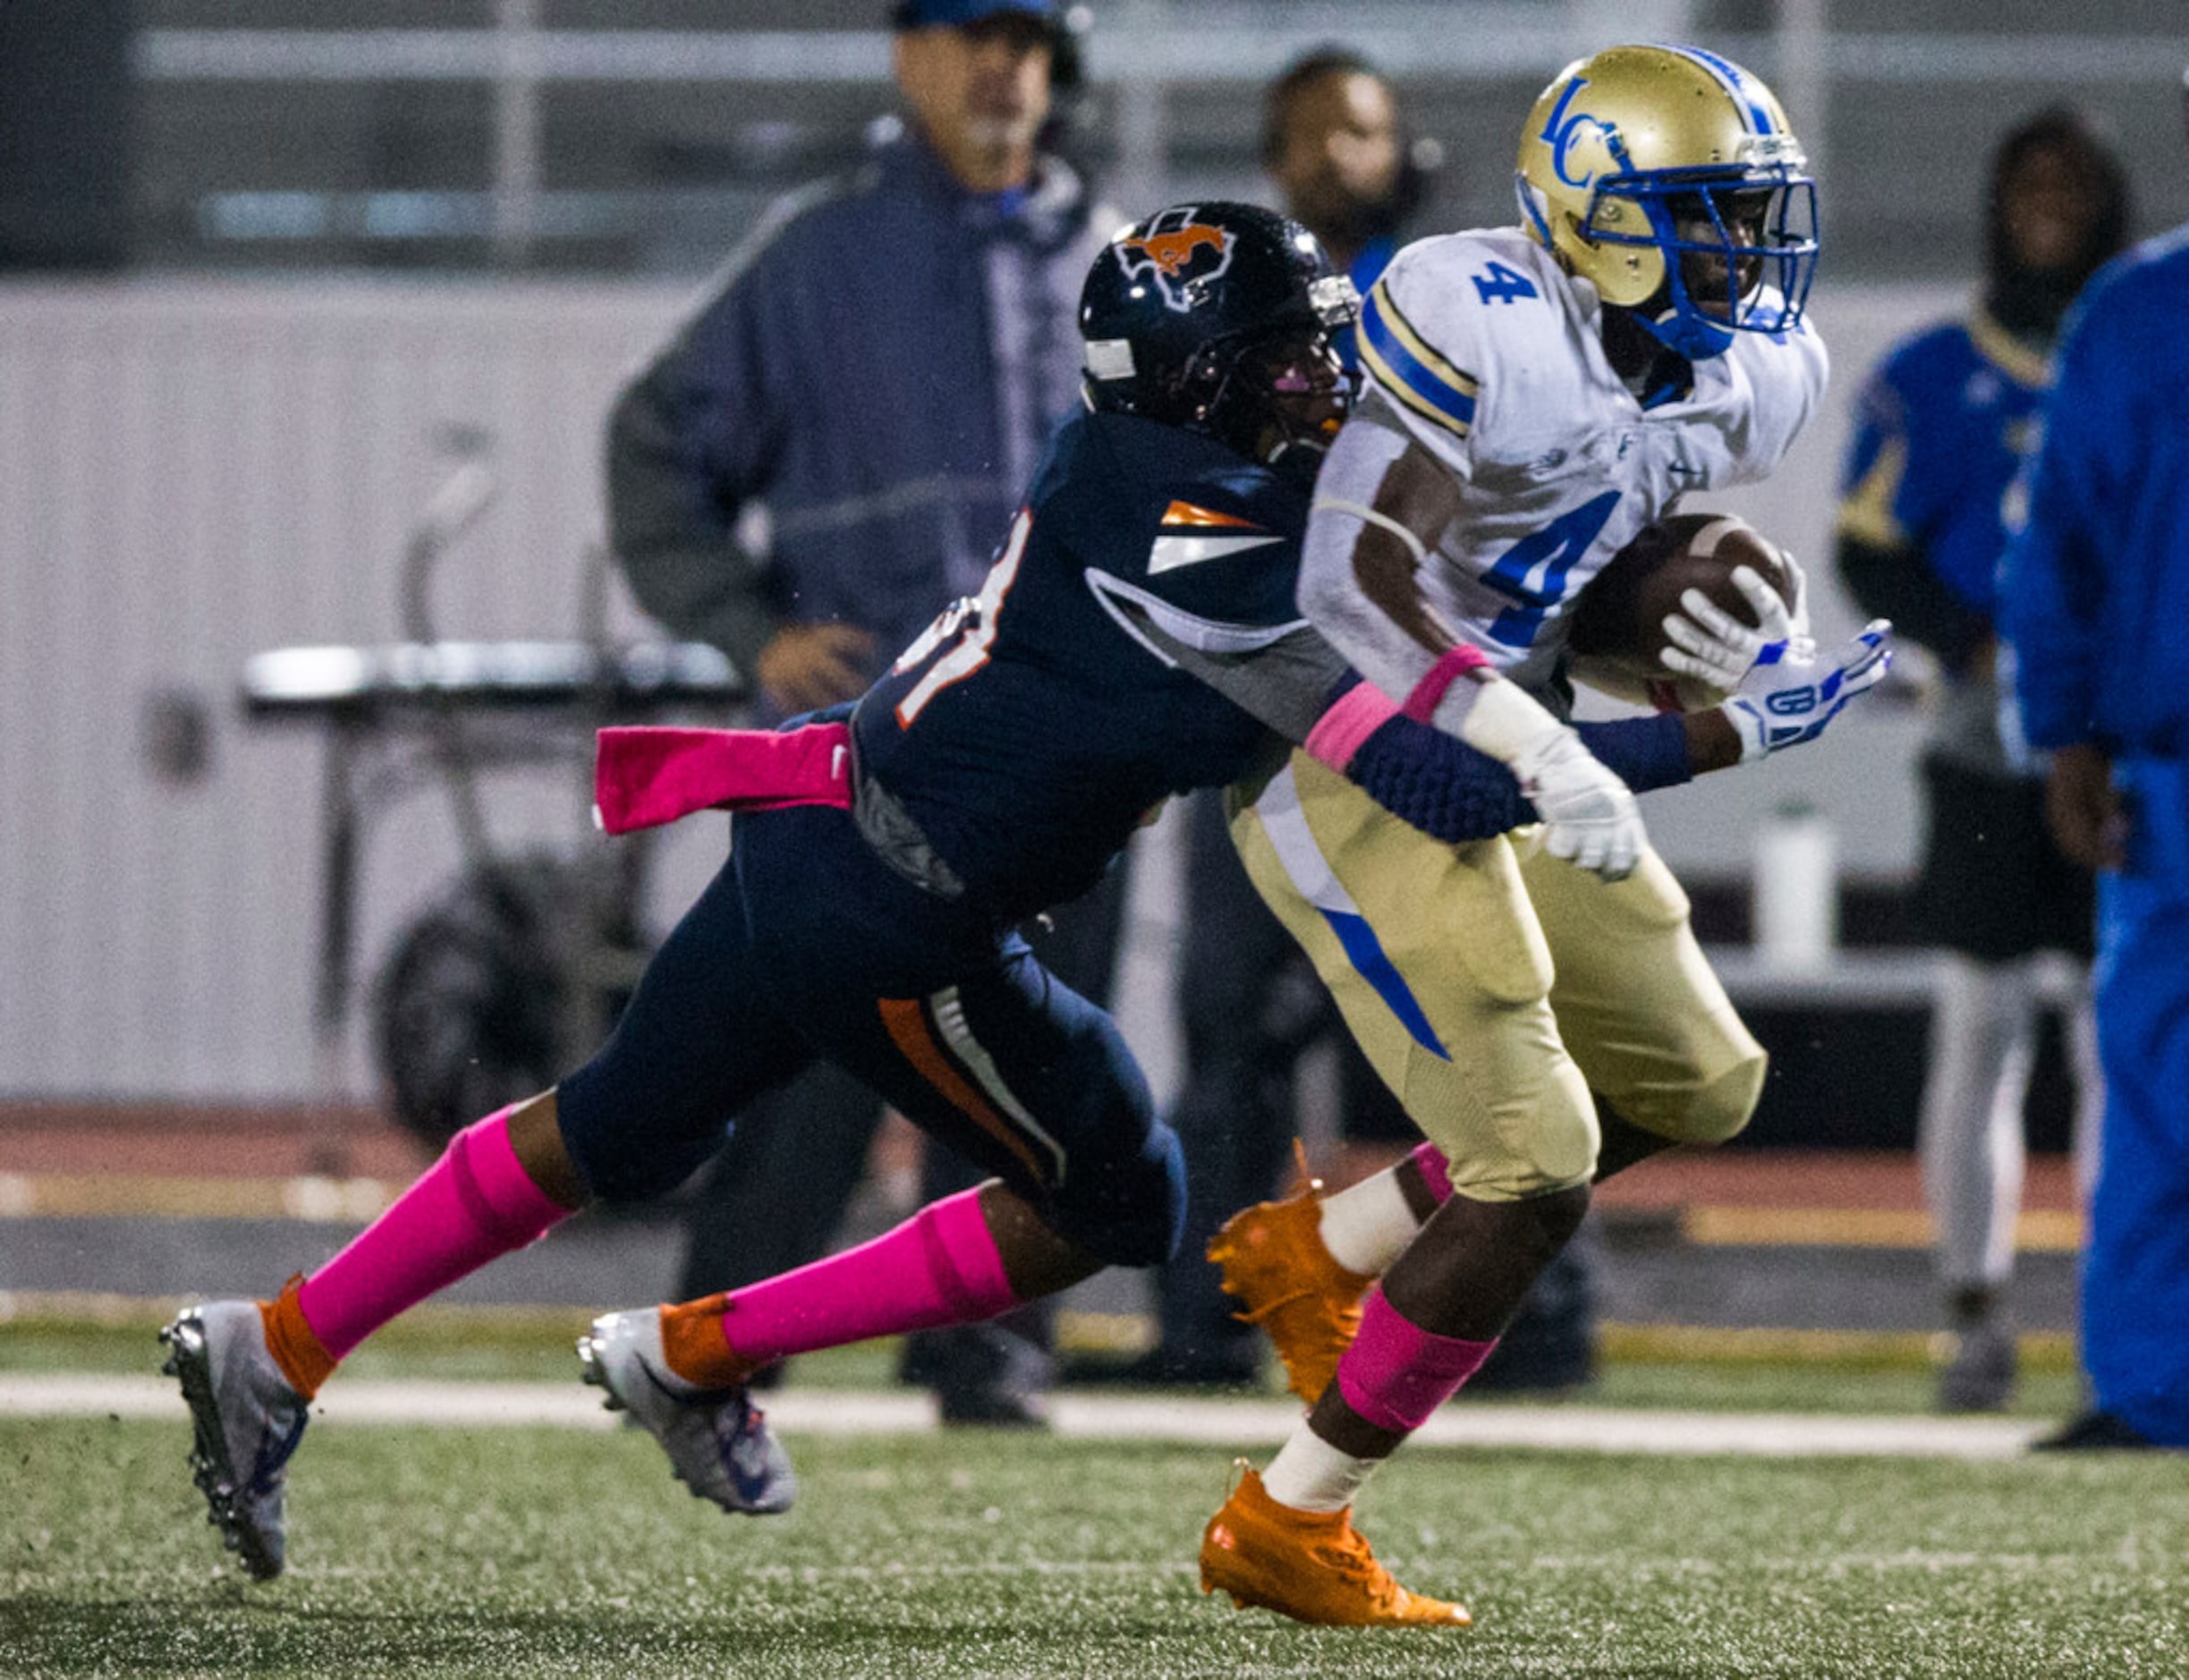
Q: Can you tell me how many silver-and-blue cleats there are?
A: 2